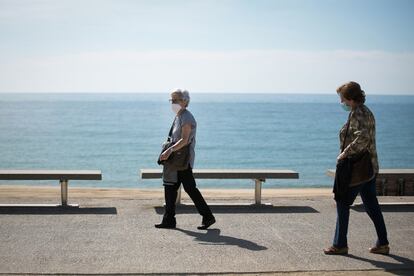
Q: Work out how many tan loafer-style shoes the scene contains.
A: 2